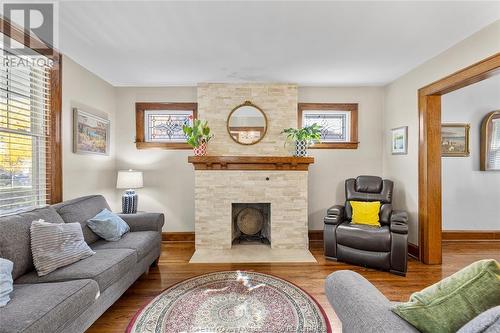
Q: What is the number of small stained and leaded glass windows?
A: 2